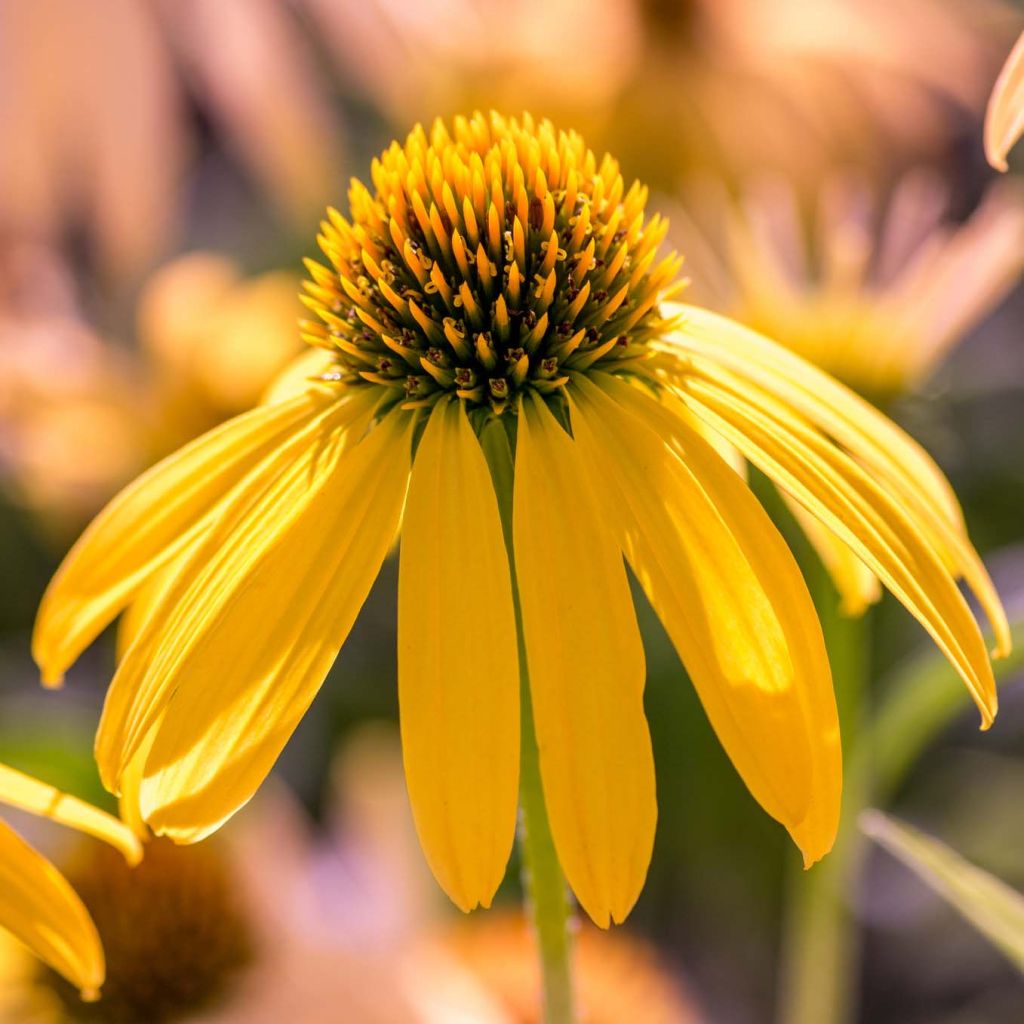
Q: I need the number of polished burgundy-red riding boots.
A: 0